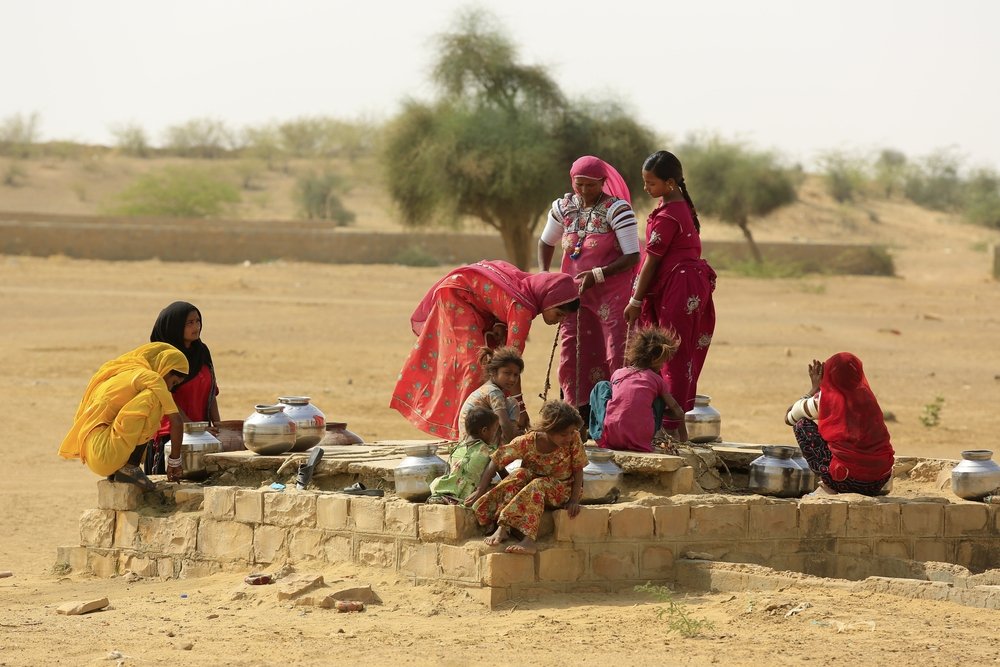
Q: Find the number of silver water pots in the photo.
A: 9